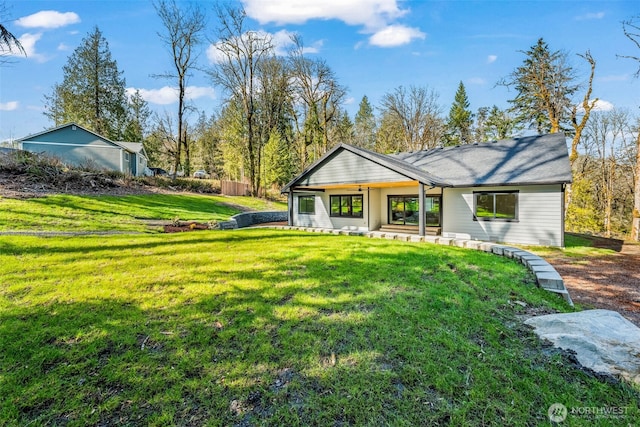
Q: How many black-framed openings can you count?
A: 4